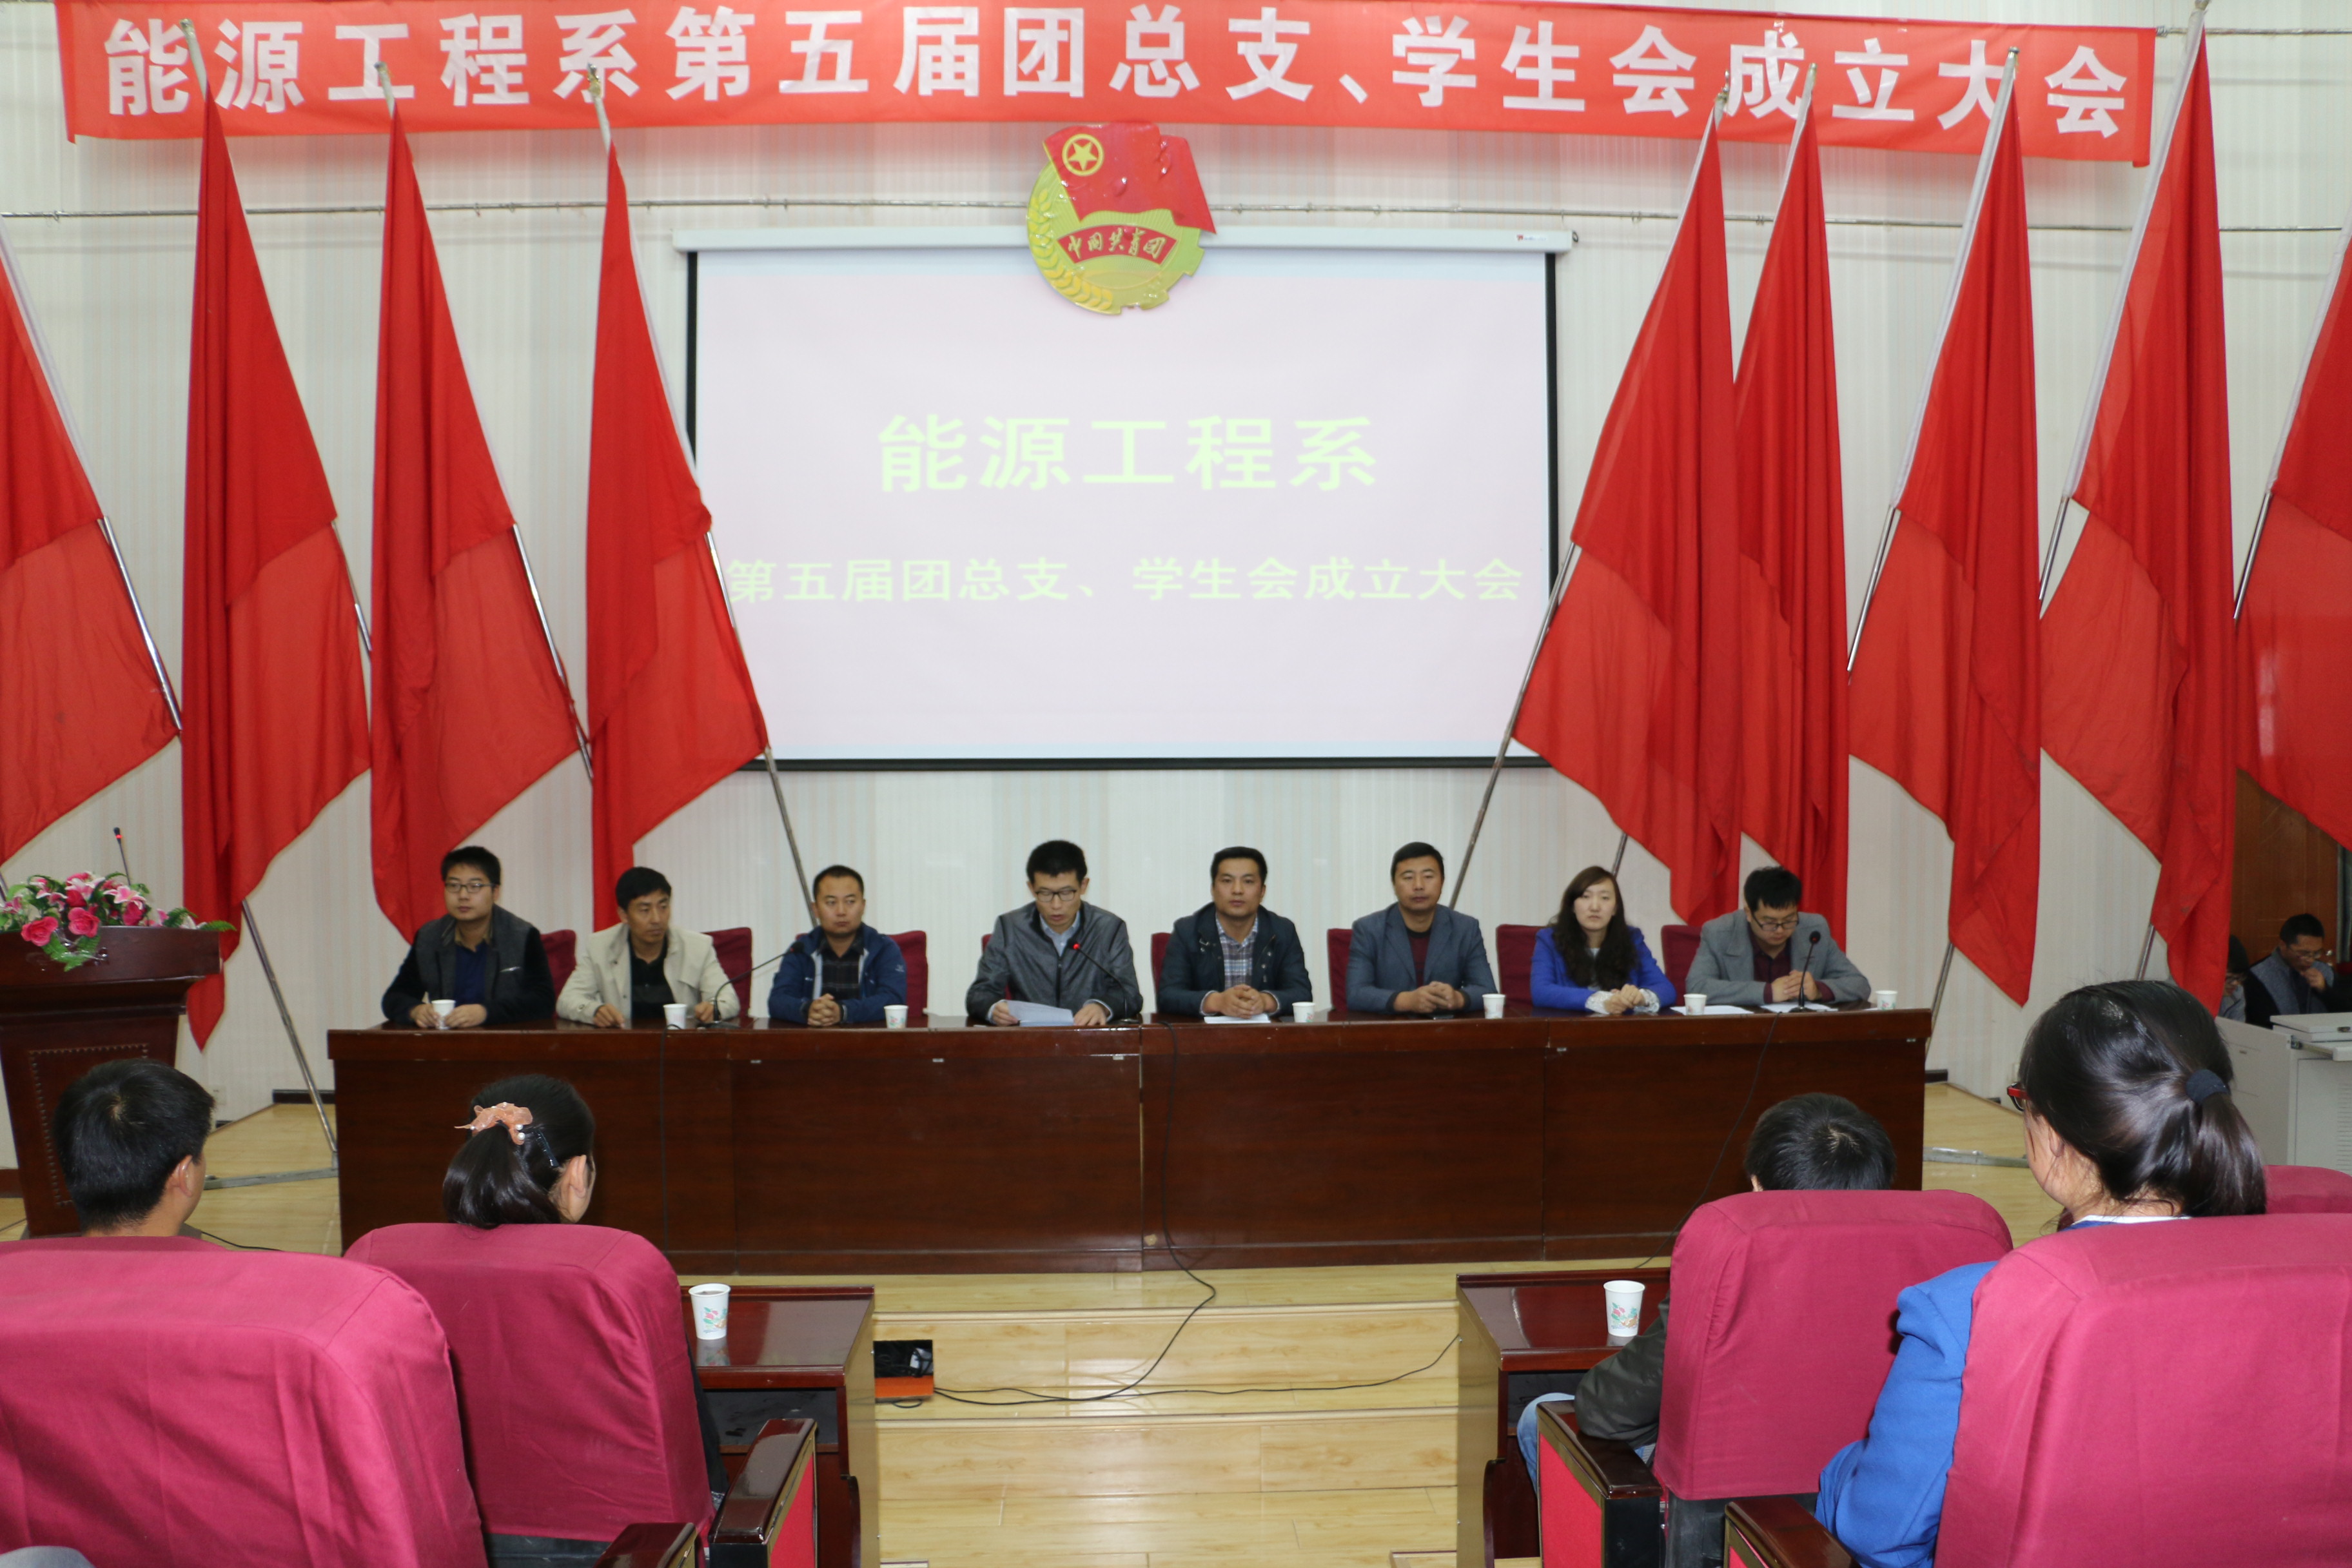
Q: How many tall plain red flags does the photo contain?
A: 9